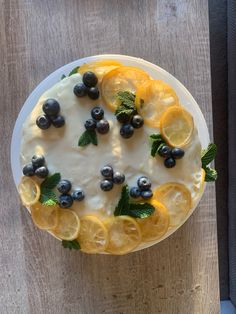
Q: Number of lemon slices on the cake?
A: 12